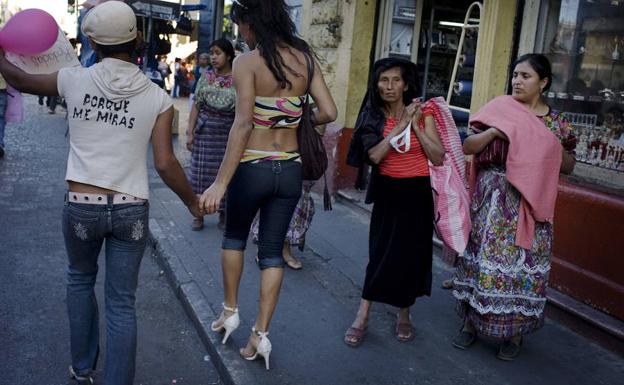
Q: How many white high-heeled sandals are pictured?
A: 2